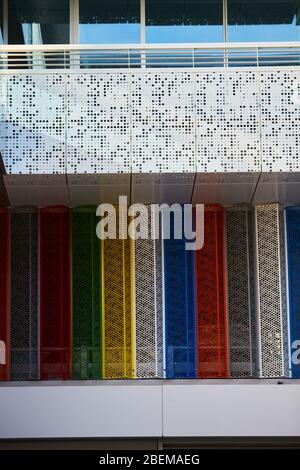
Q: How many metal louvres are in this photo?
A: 11